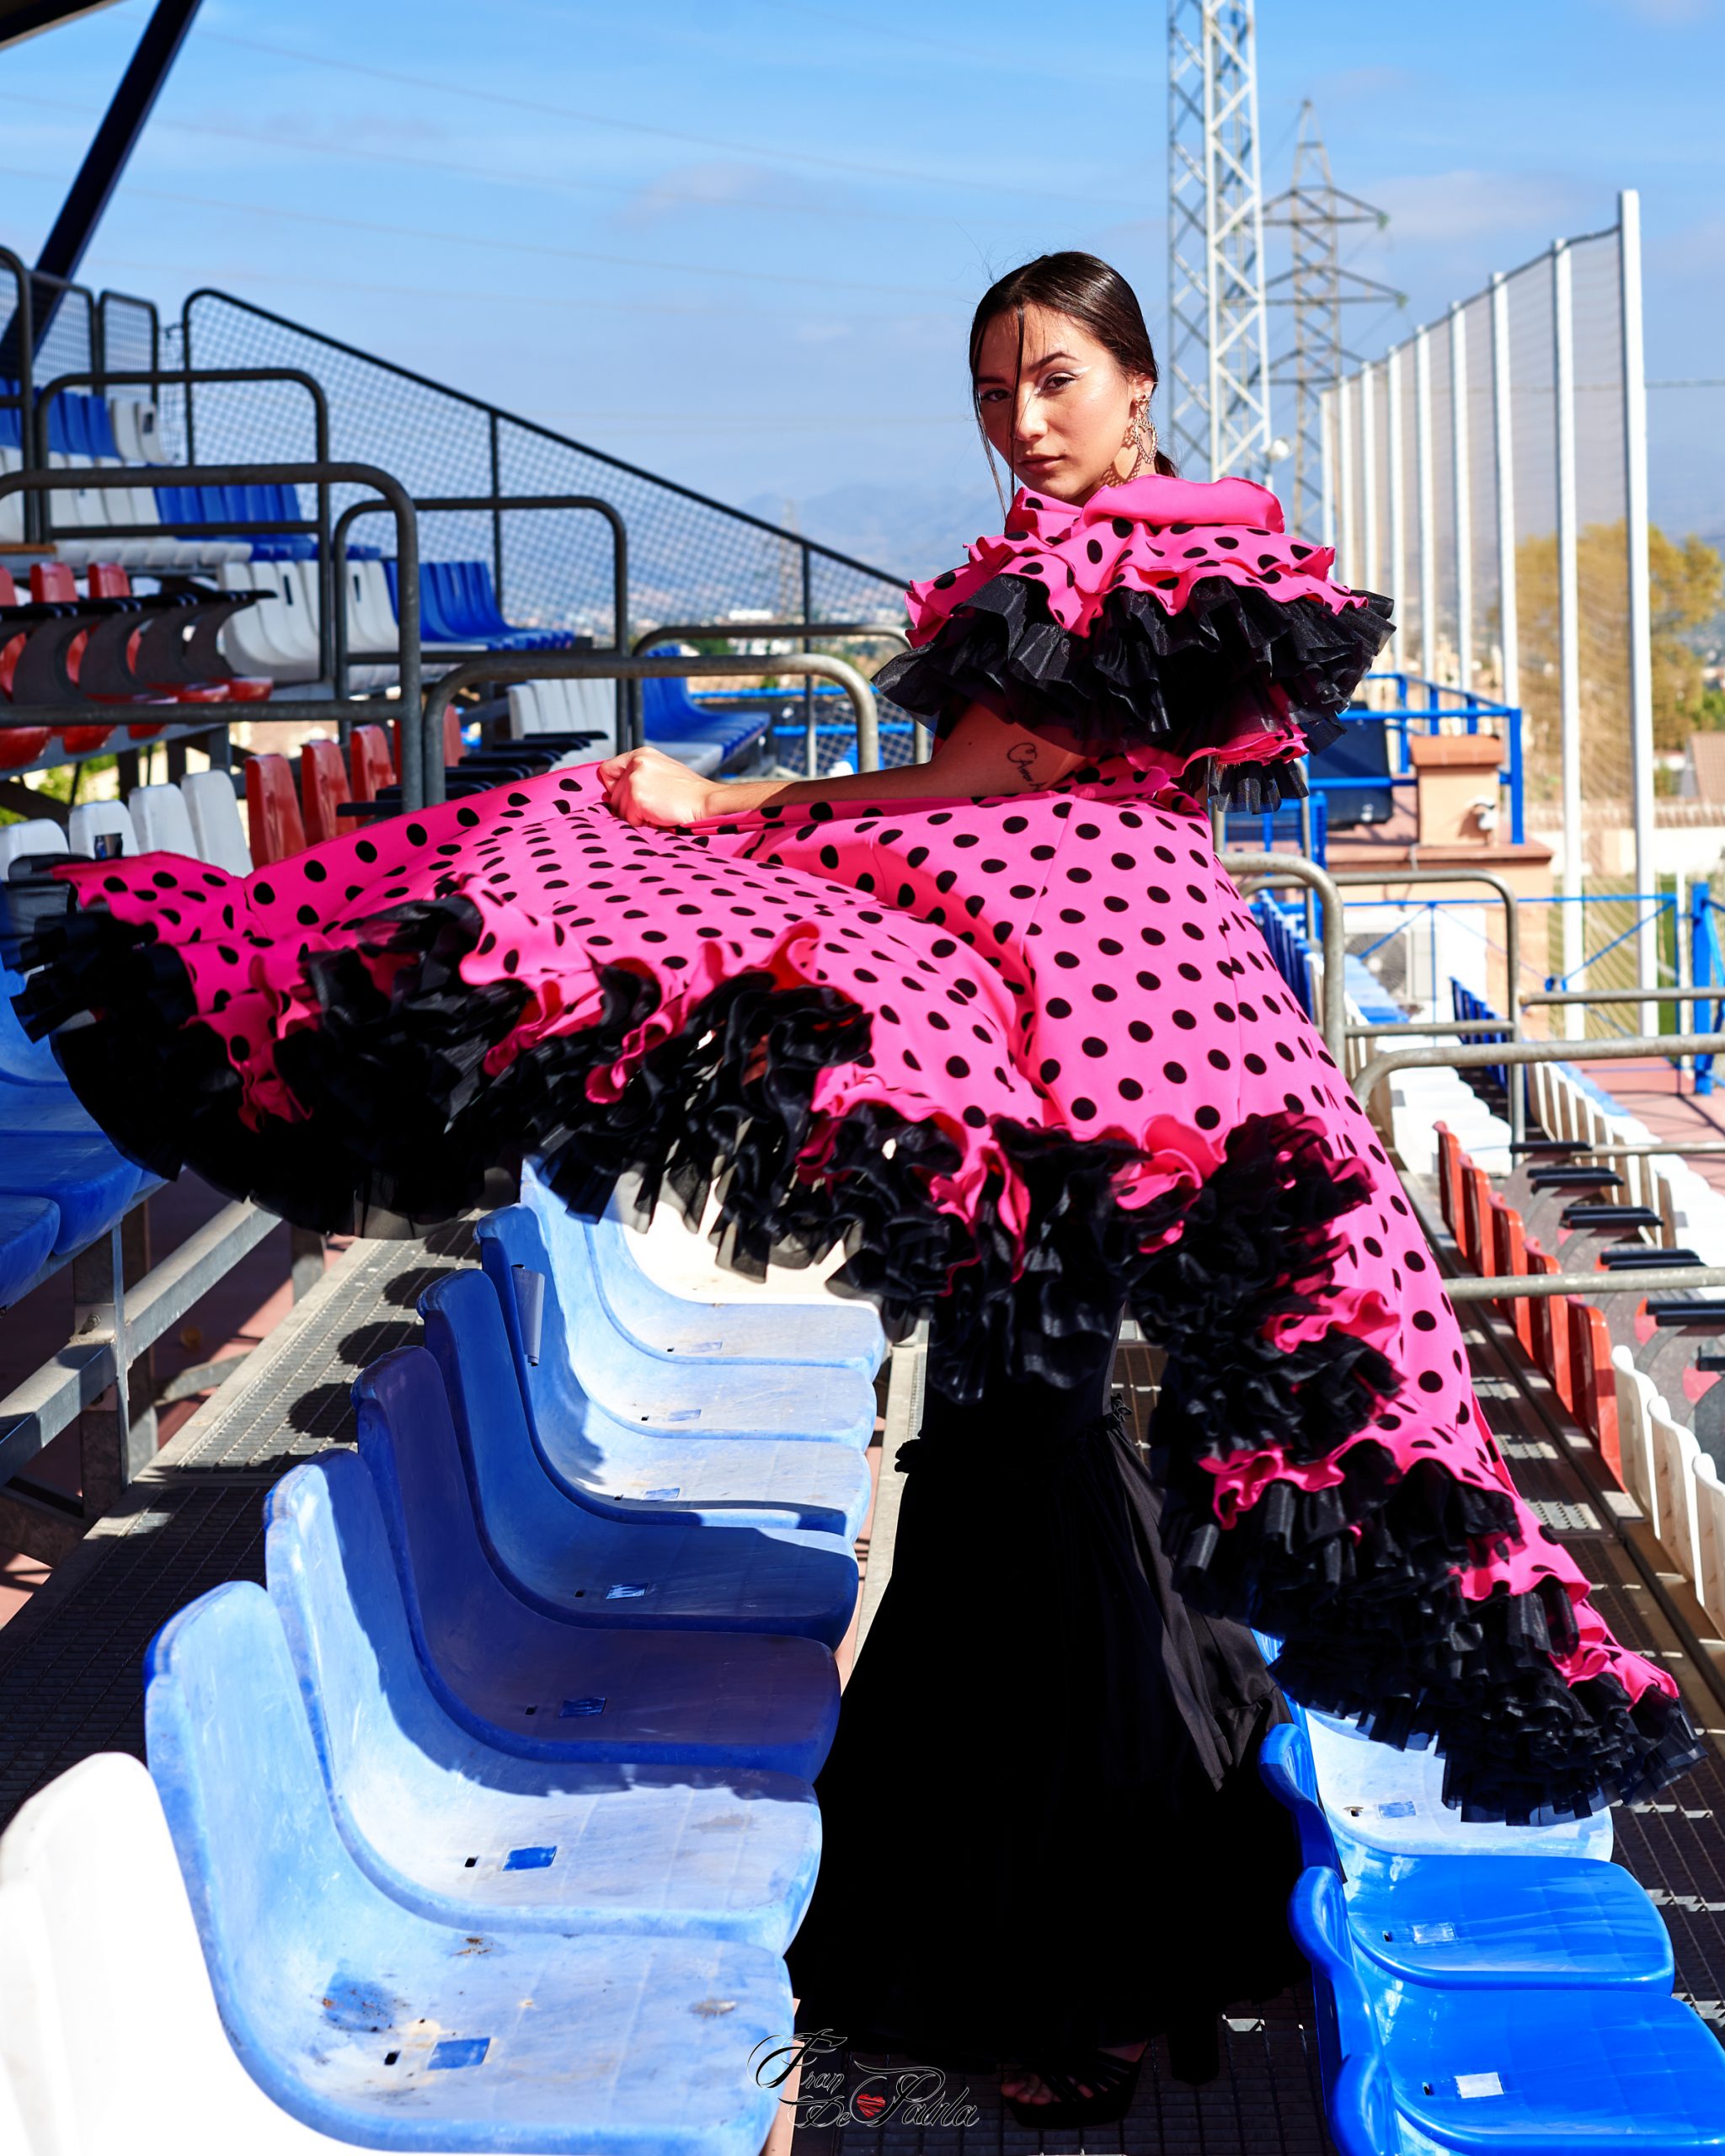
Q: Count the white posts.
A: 9